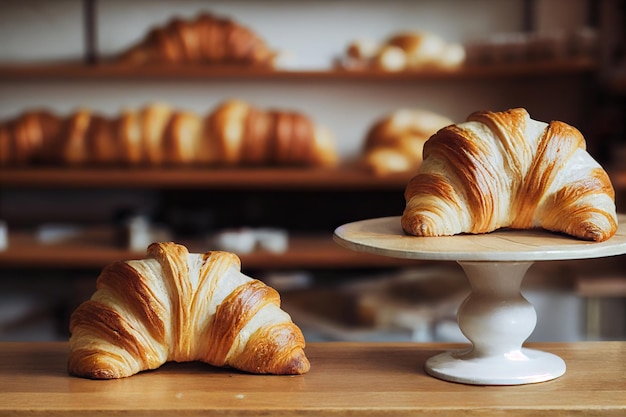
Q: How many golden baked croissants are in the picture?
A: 2